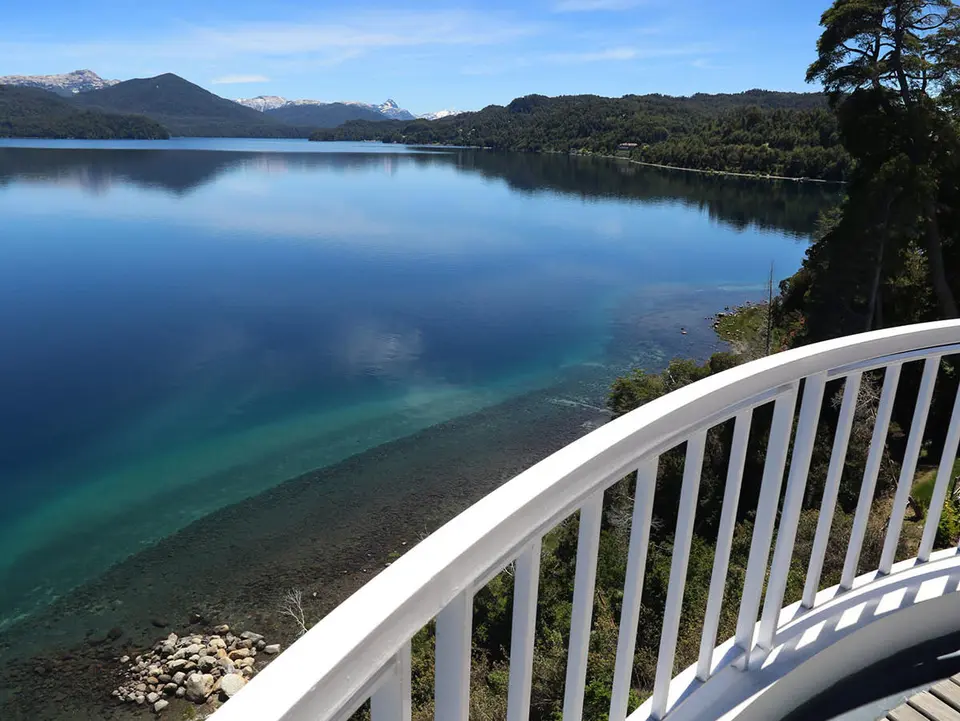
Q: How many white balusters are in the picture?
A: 13